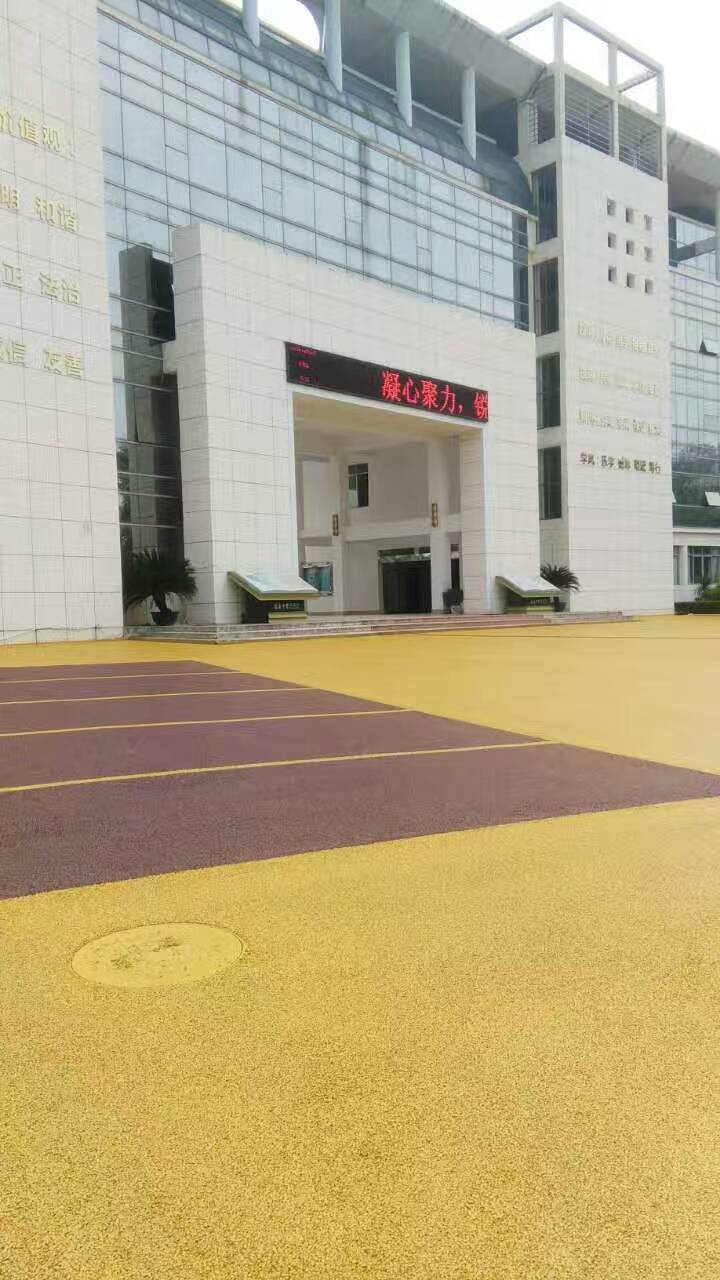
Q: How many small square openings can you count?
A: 9